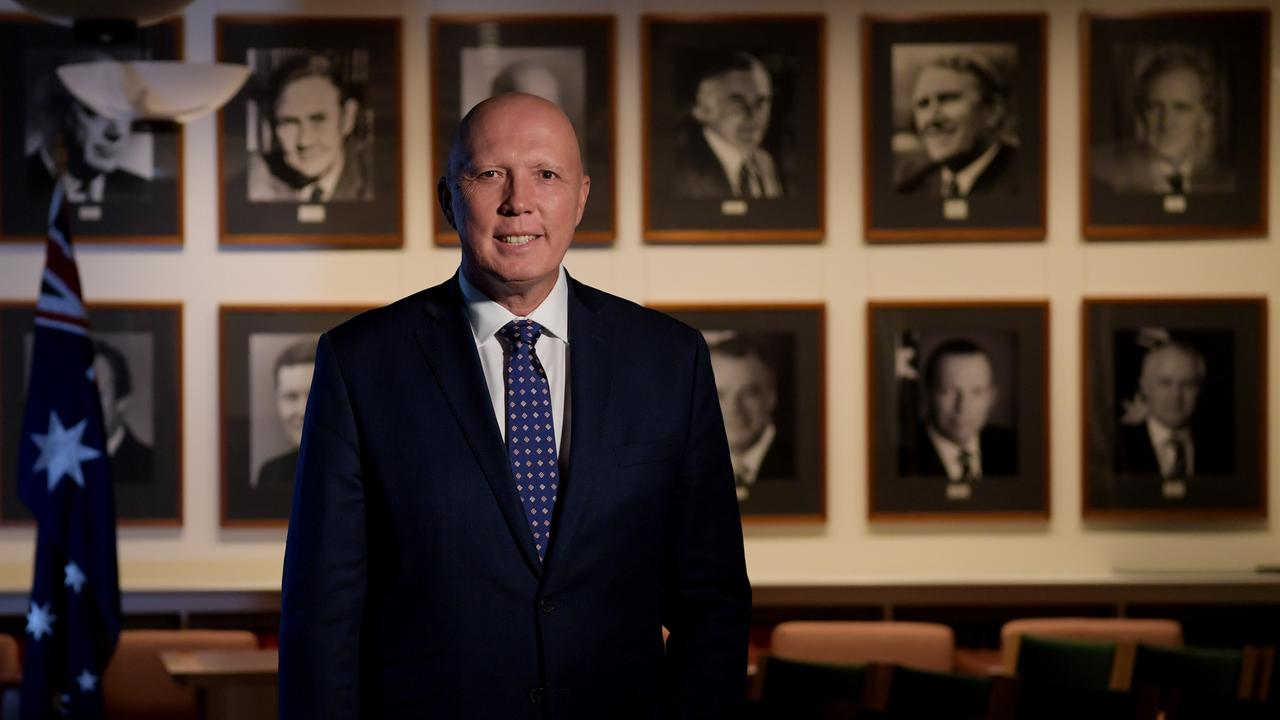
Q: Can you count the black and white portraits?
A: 11